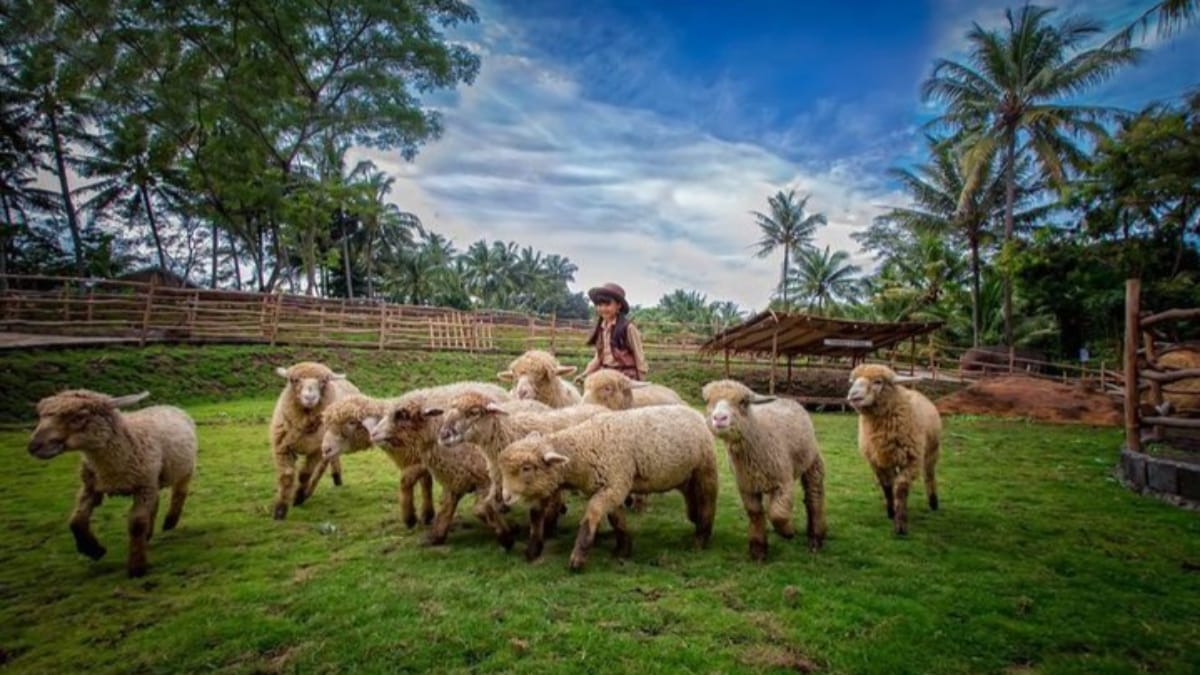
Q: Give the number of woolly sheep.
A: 10